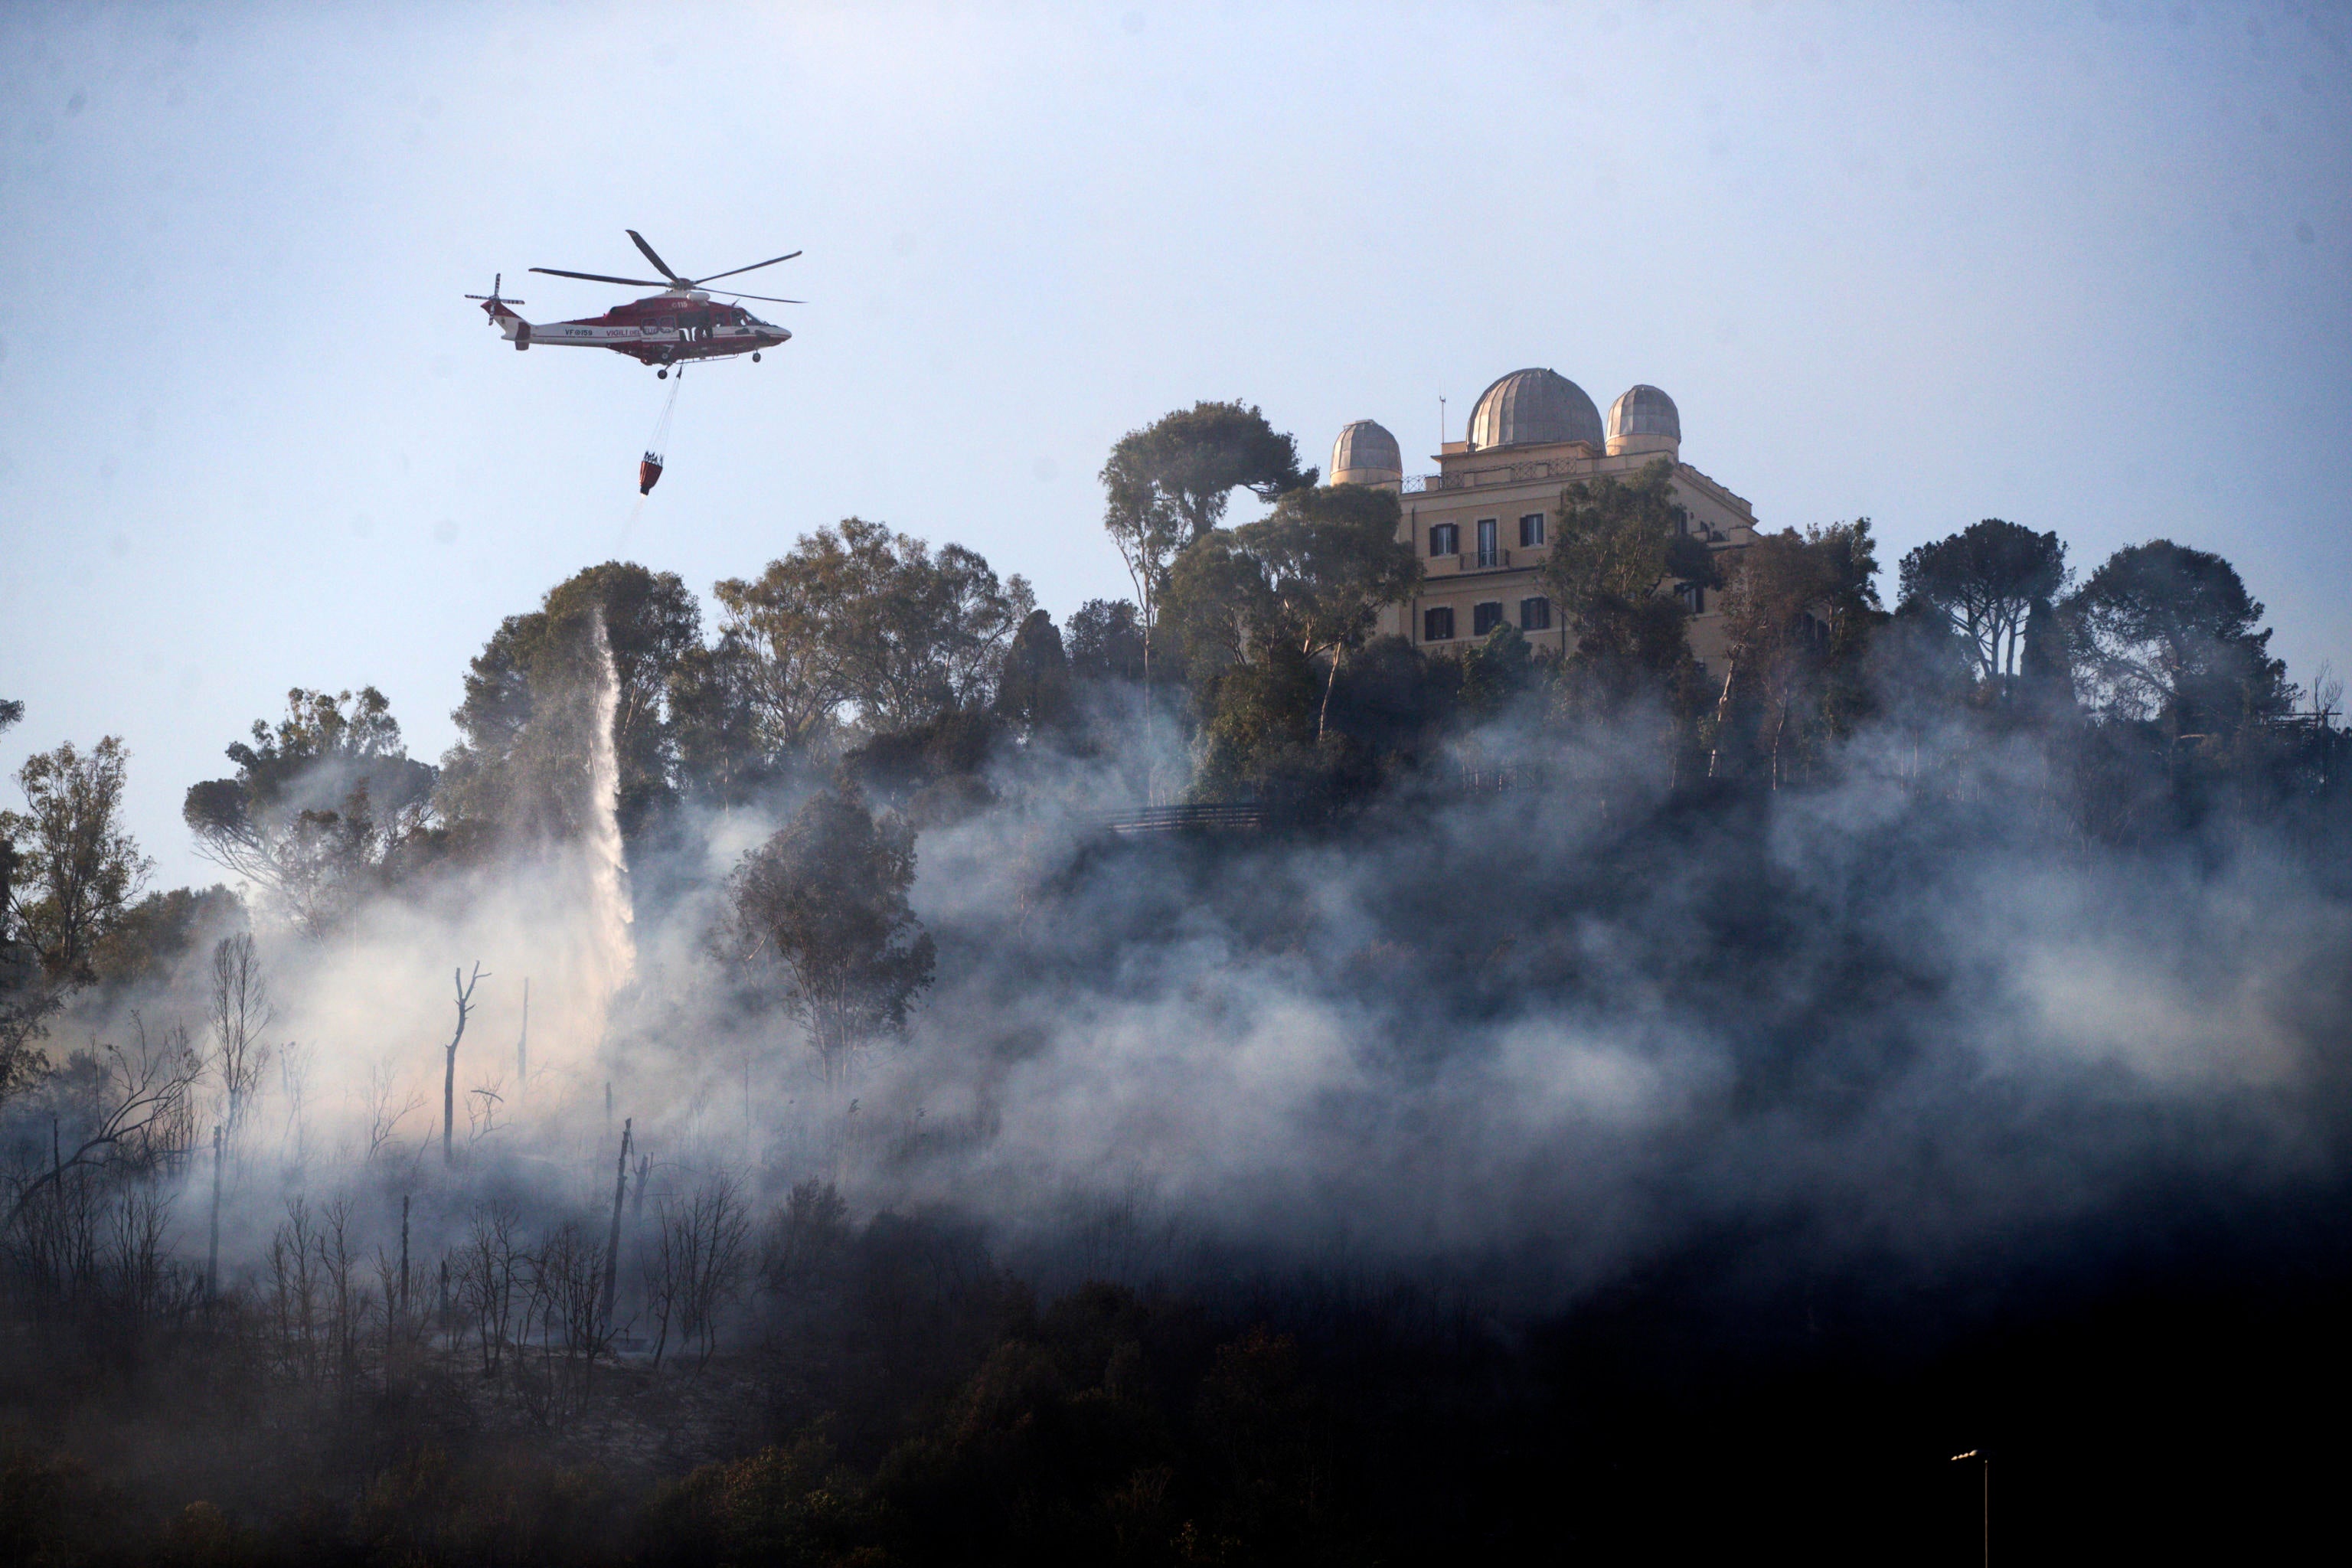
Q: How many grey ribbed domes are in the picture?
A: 3